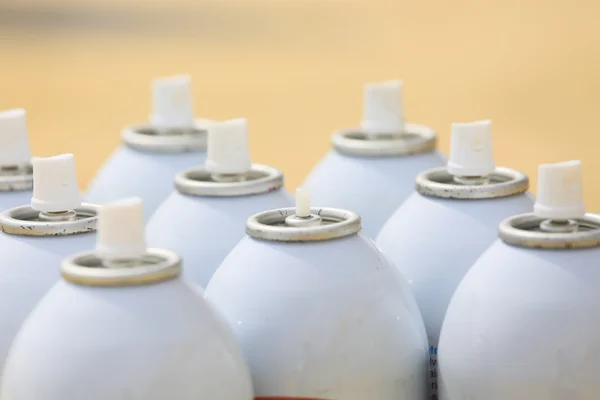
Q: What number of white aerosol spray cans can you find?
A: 9